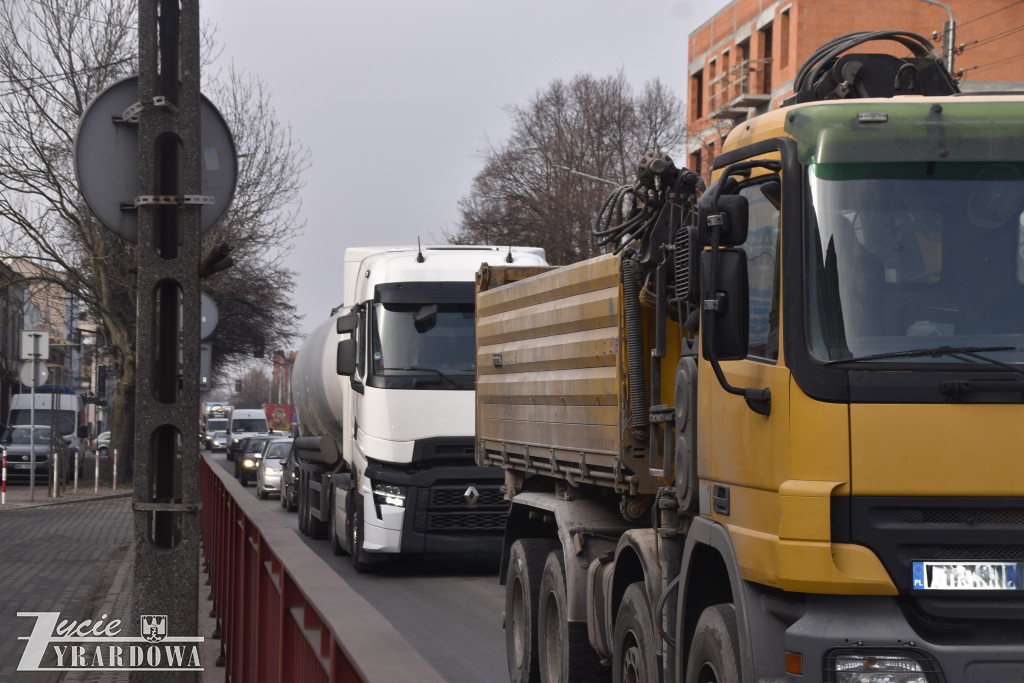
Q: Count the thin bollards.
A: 5